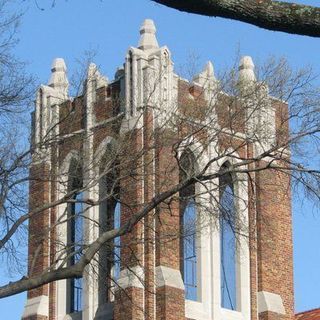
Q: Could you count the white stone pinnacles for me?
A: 5